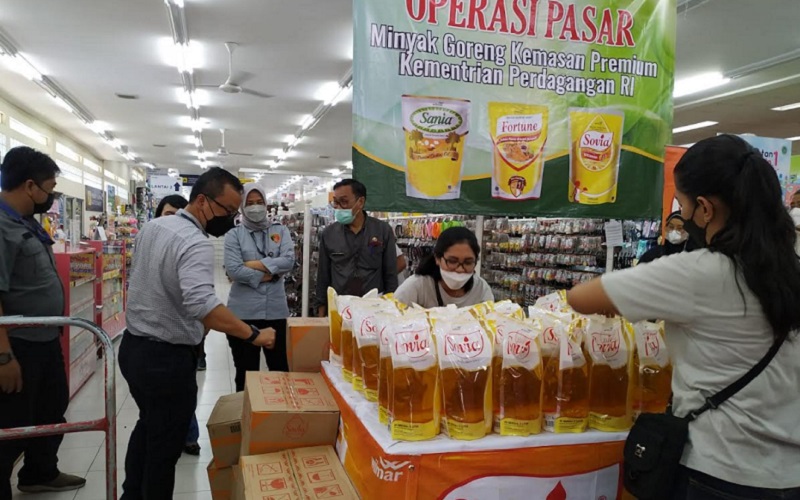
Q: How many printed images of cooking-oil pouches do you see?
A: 3